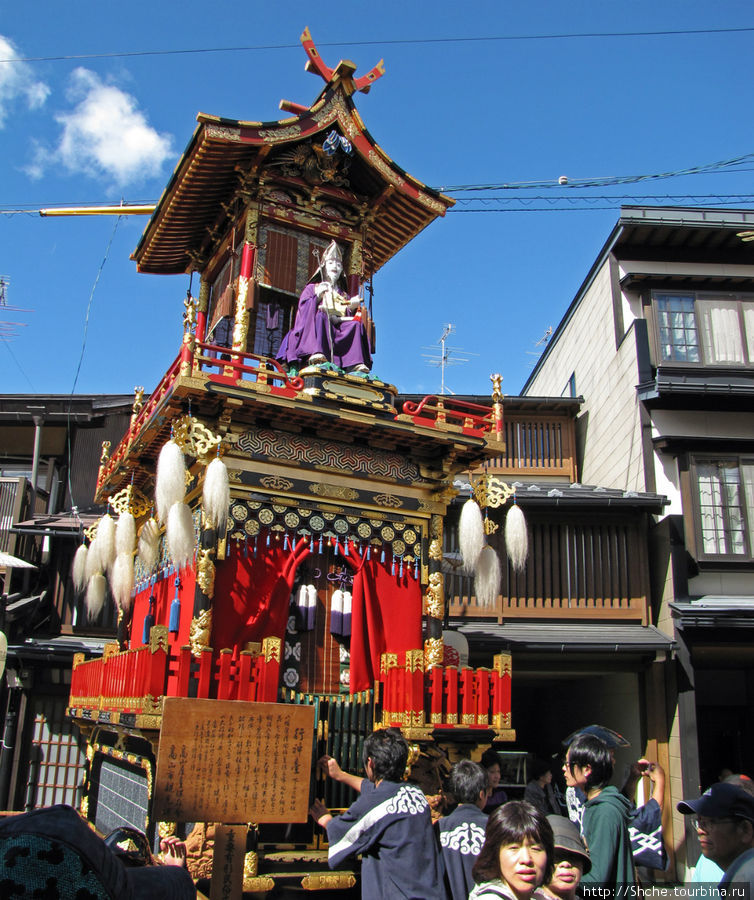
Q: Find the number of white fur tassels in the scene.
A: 13